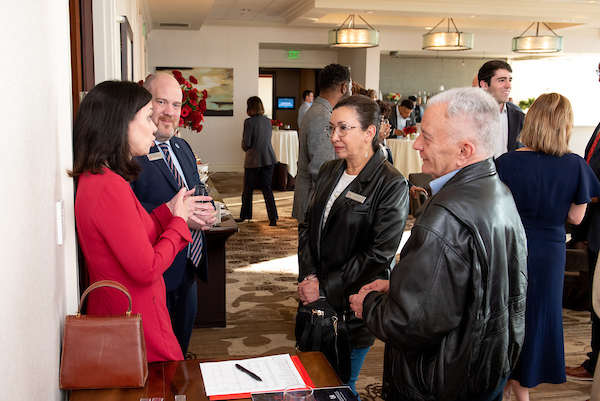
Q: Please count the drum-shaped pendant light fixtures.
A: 3